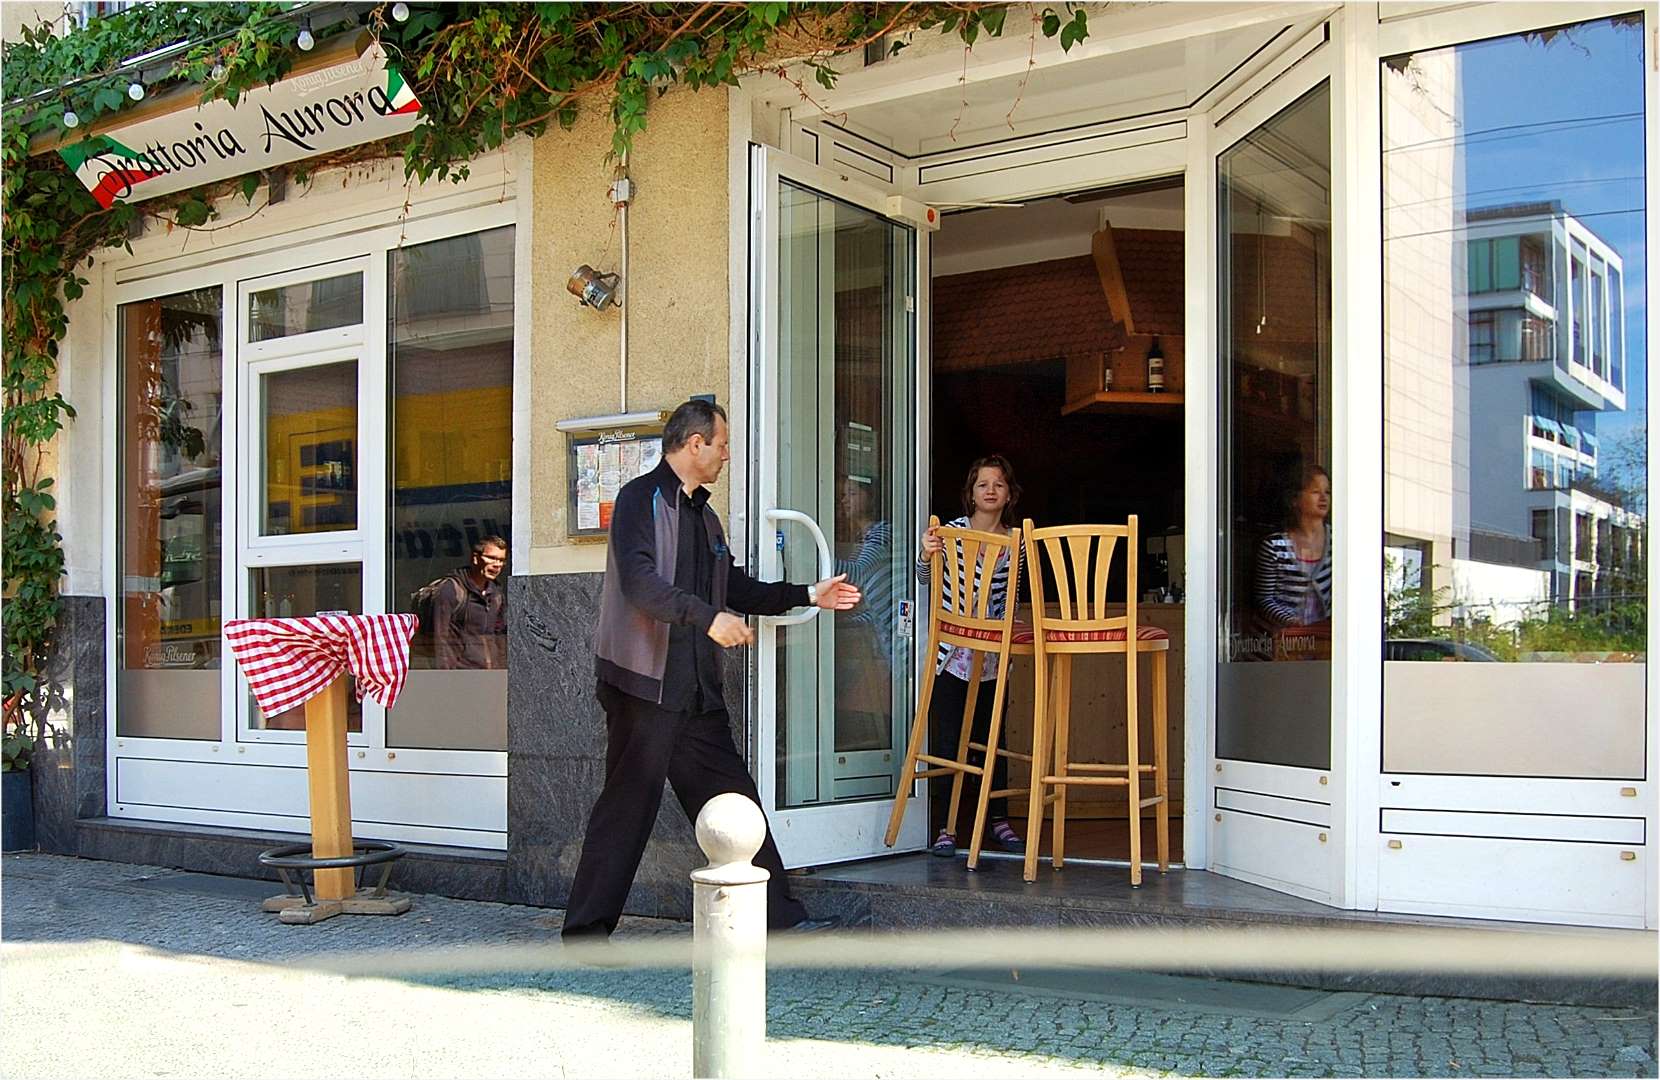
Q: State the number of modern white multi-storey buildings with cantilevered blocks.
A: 1